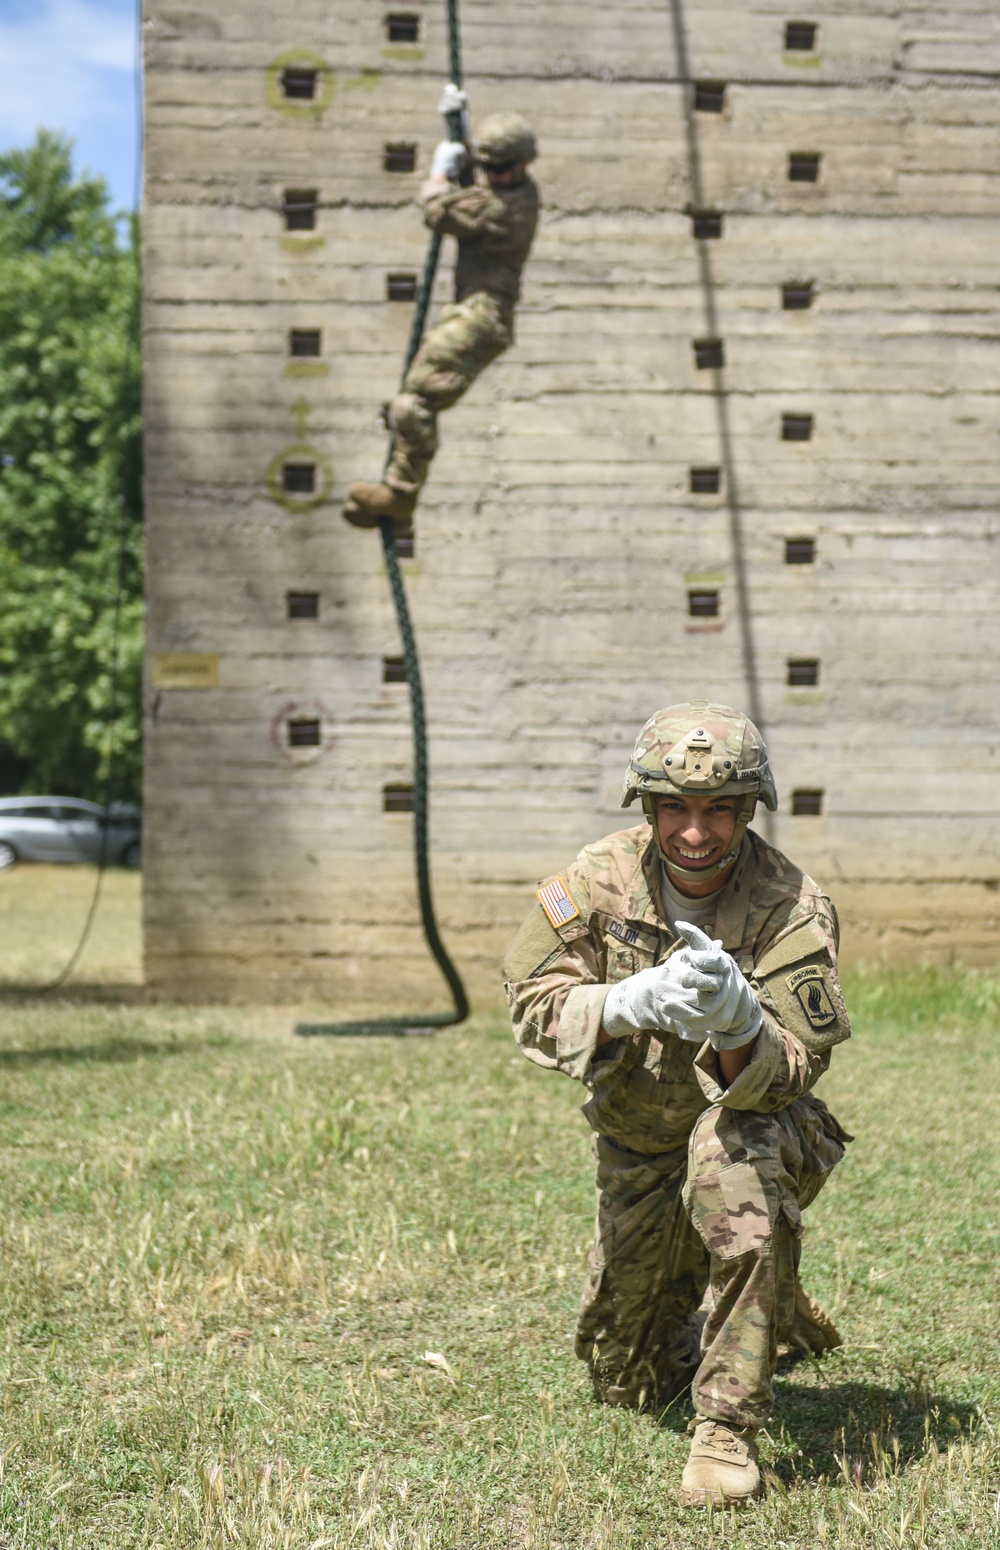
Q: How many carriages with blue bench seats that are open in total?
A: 0